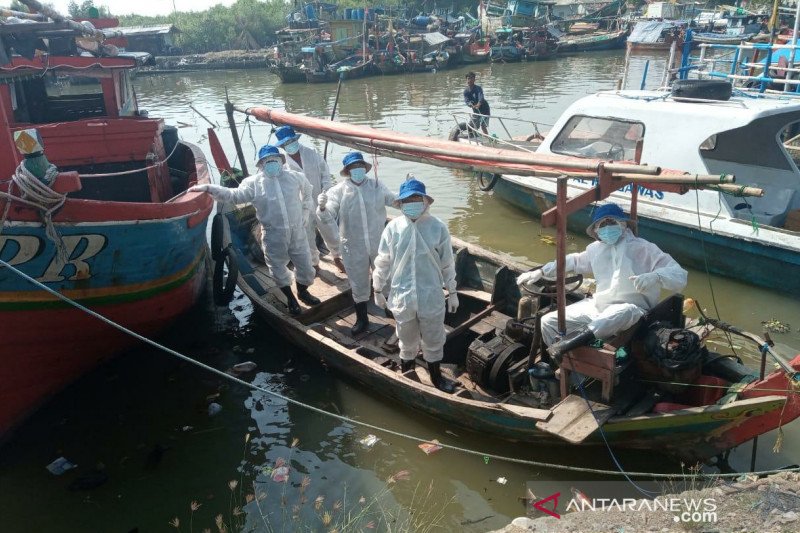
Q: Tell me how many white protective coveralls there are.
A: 5